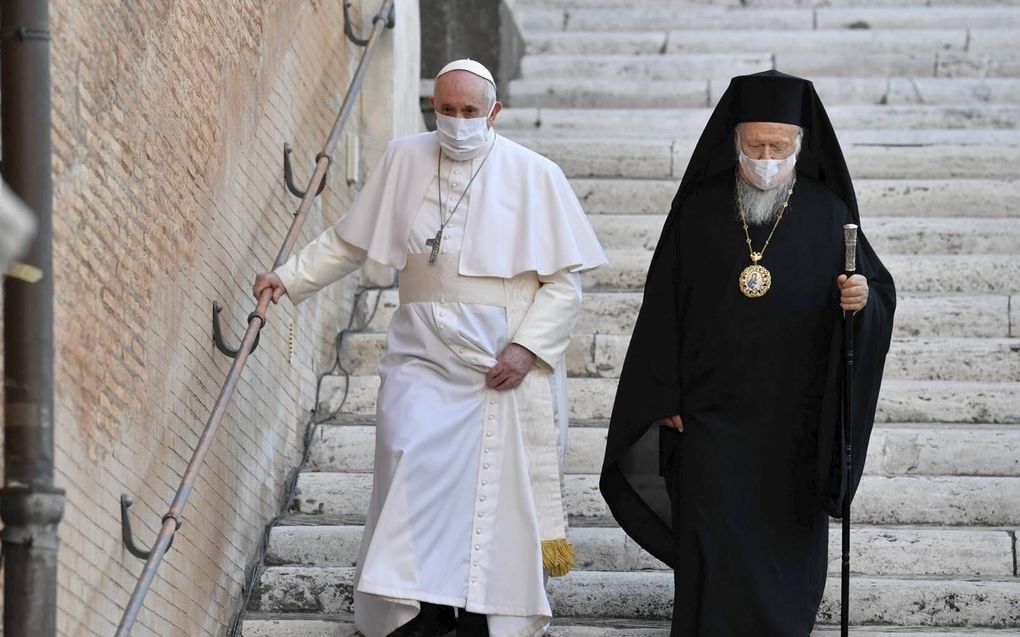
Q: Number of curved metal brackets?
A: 4